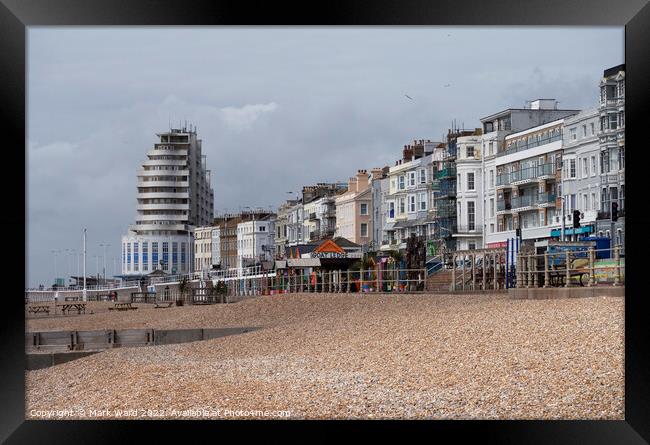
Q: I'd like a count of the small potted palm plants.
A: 2